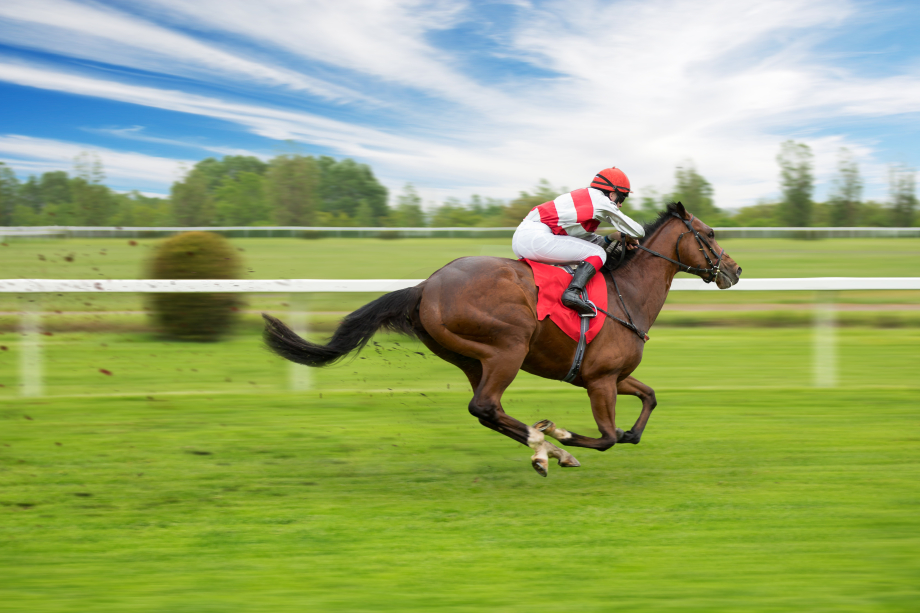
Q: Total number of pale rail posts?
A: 3